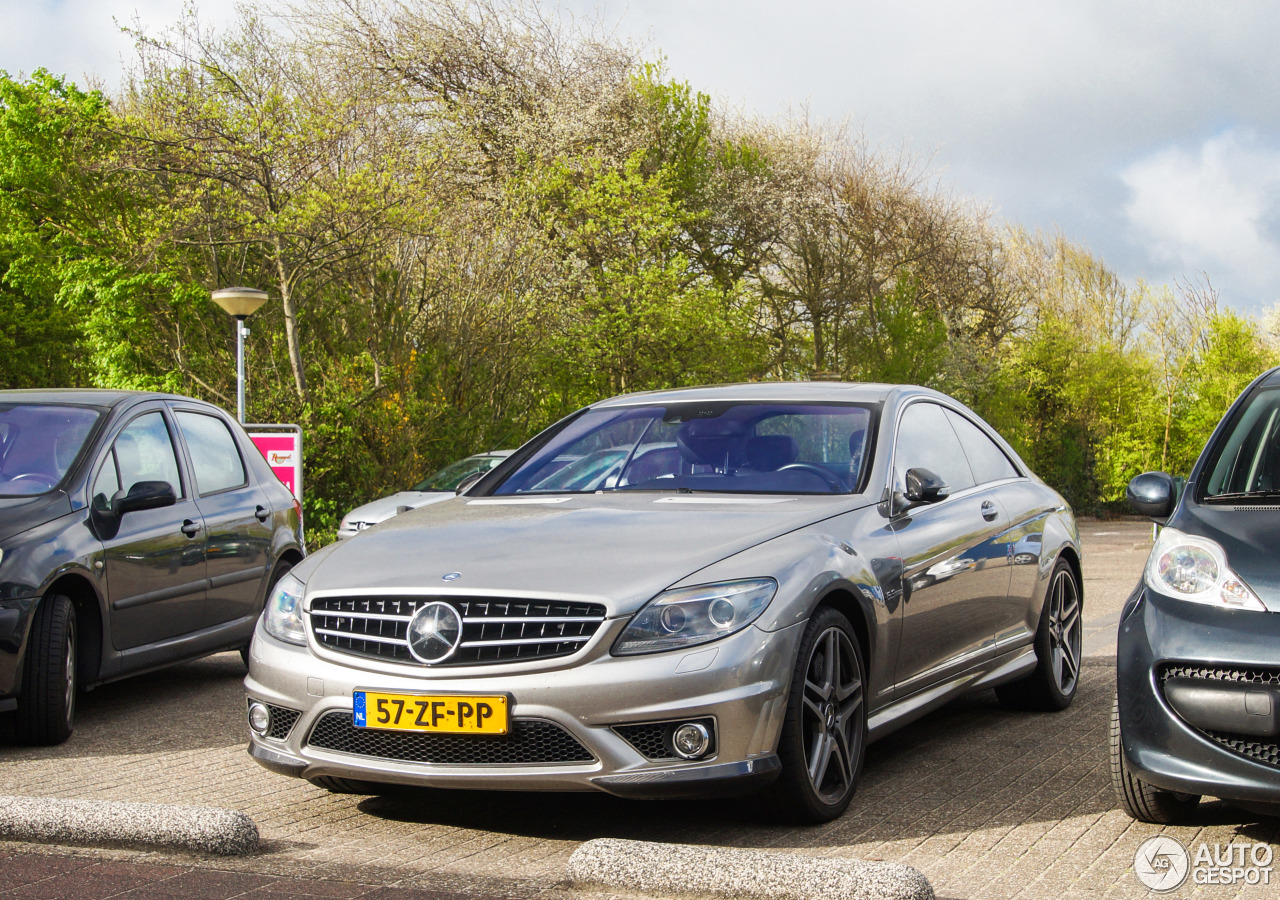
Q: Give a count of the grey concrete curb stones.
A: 2